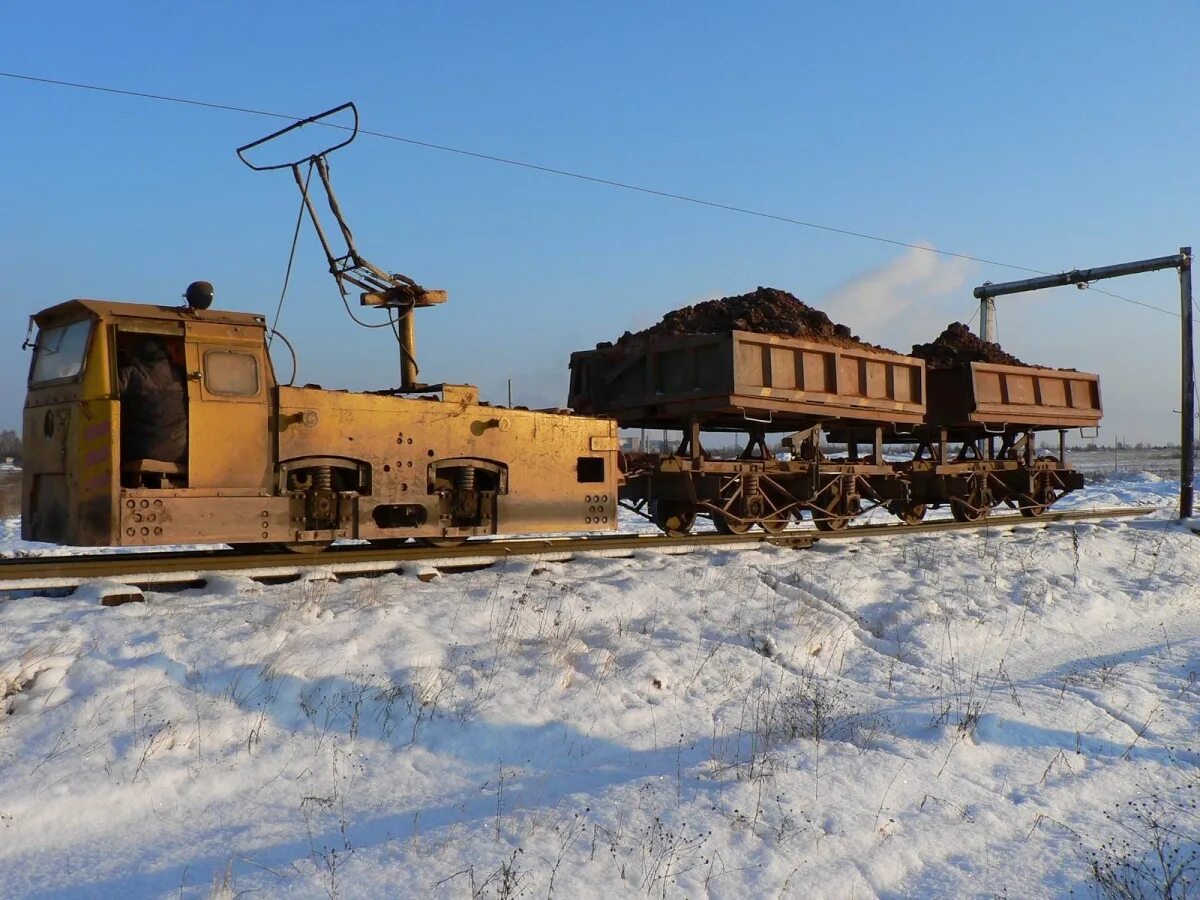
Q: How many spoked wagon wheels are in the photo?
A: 0